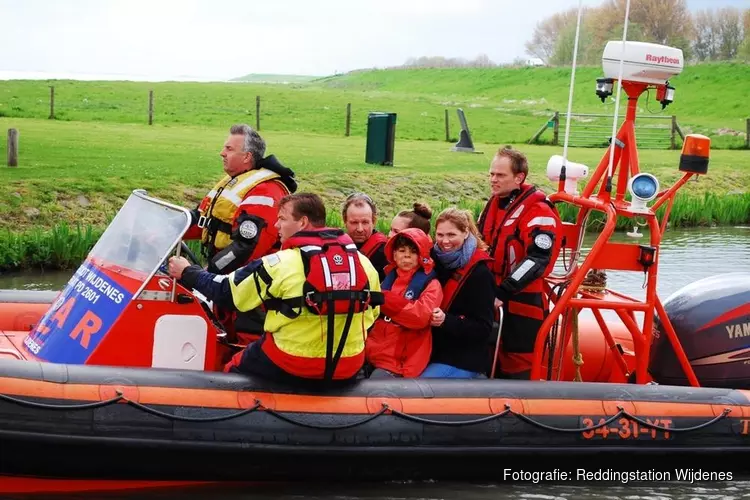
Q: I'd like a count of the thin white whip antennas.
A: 2